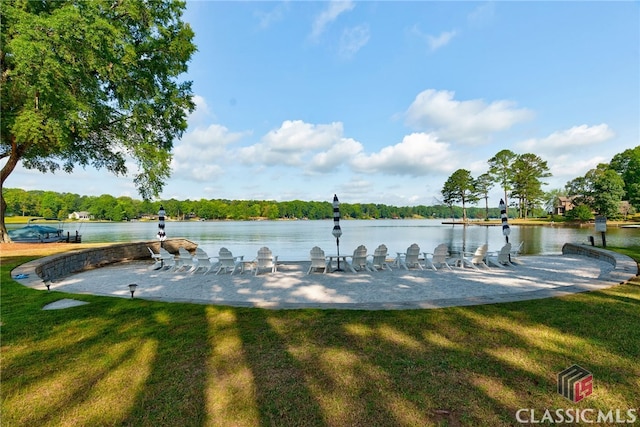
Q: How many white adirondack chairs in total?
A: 14